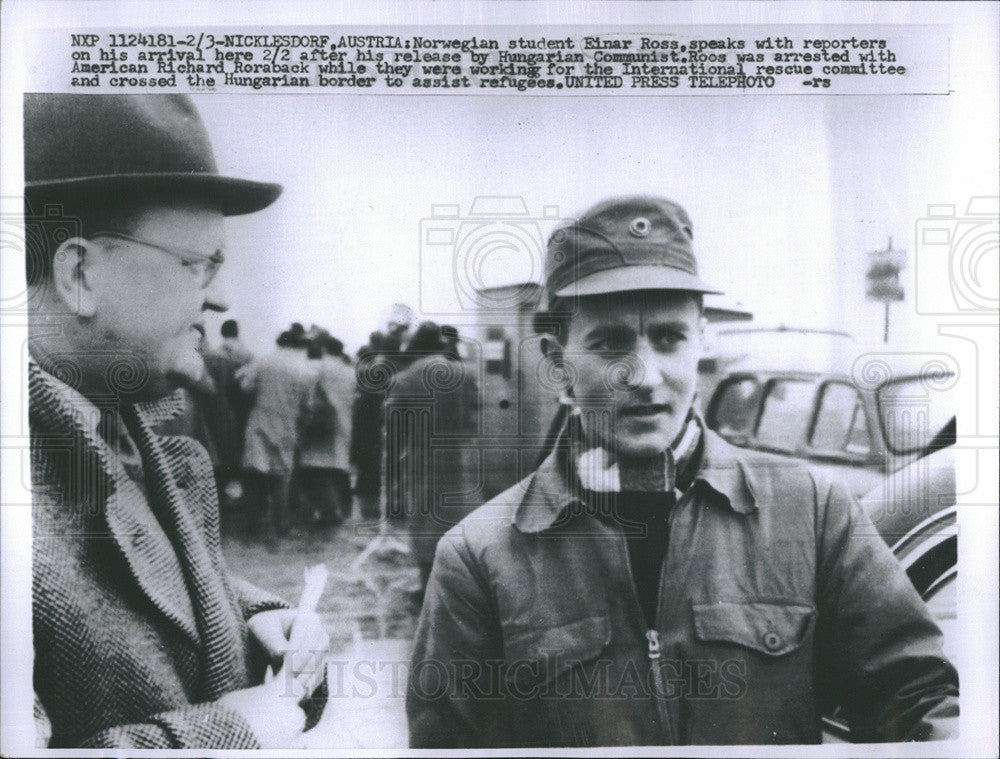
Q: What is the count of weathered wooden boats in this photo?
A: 0